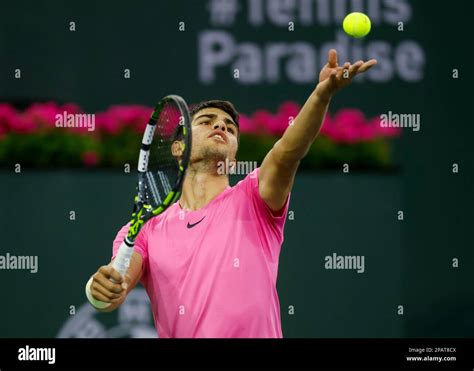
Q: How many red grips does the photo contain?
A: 0